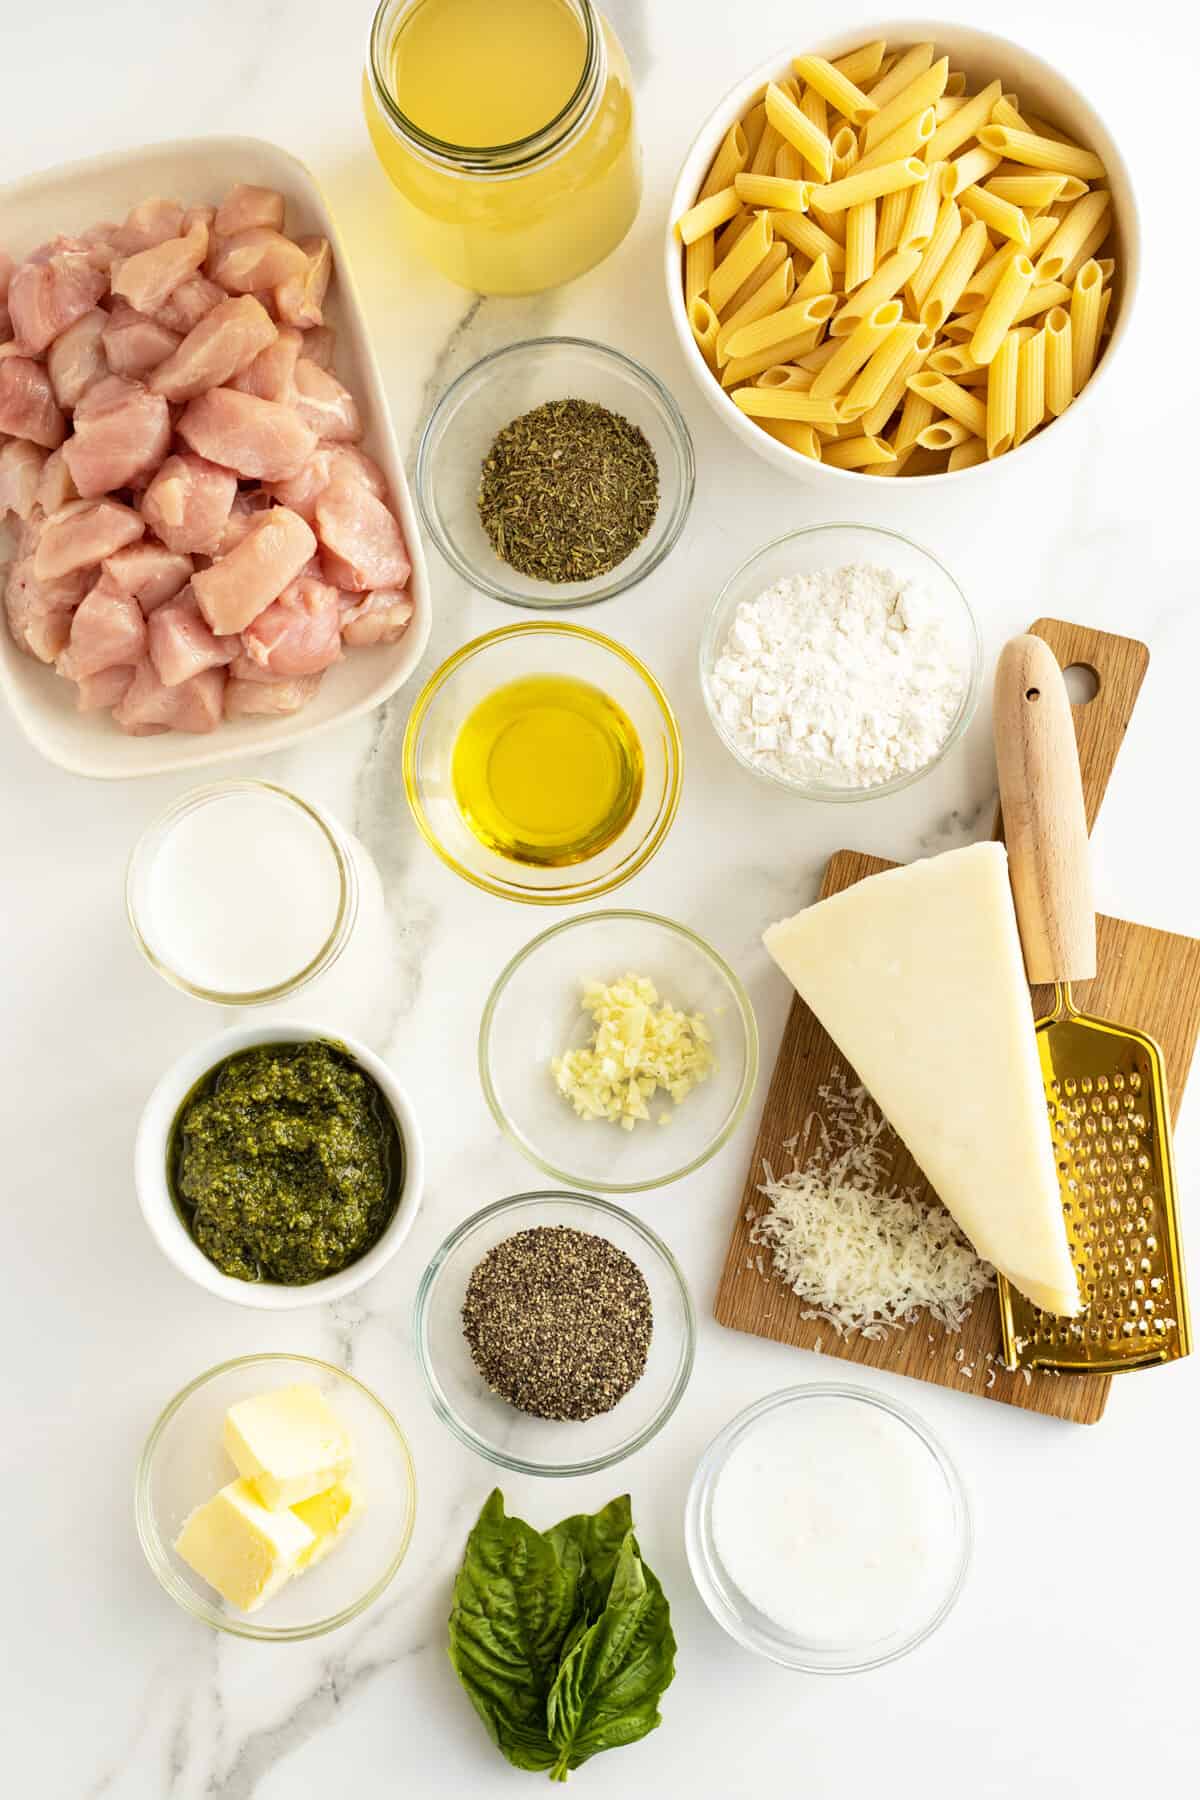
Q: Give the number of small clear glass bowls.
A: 7